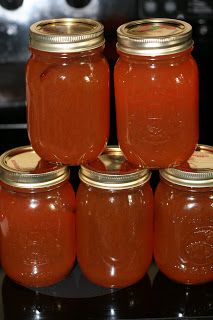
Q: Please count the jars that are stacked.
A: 5